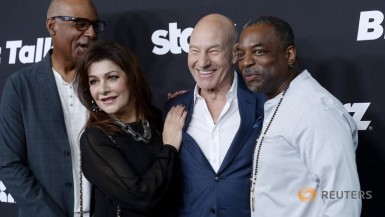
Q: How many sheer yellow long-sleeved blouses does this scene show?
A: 0